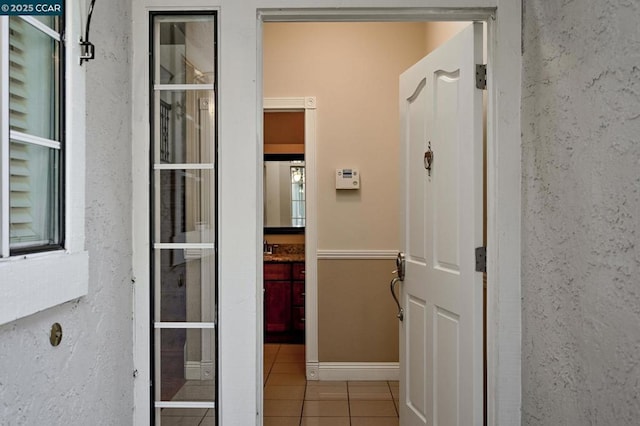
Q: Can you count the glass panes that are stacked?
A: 6